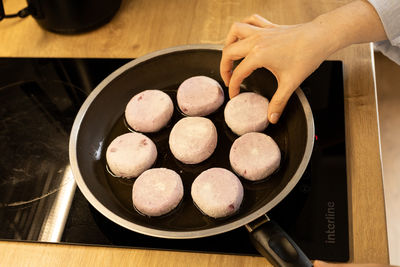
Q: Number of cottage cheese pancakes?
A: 8